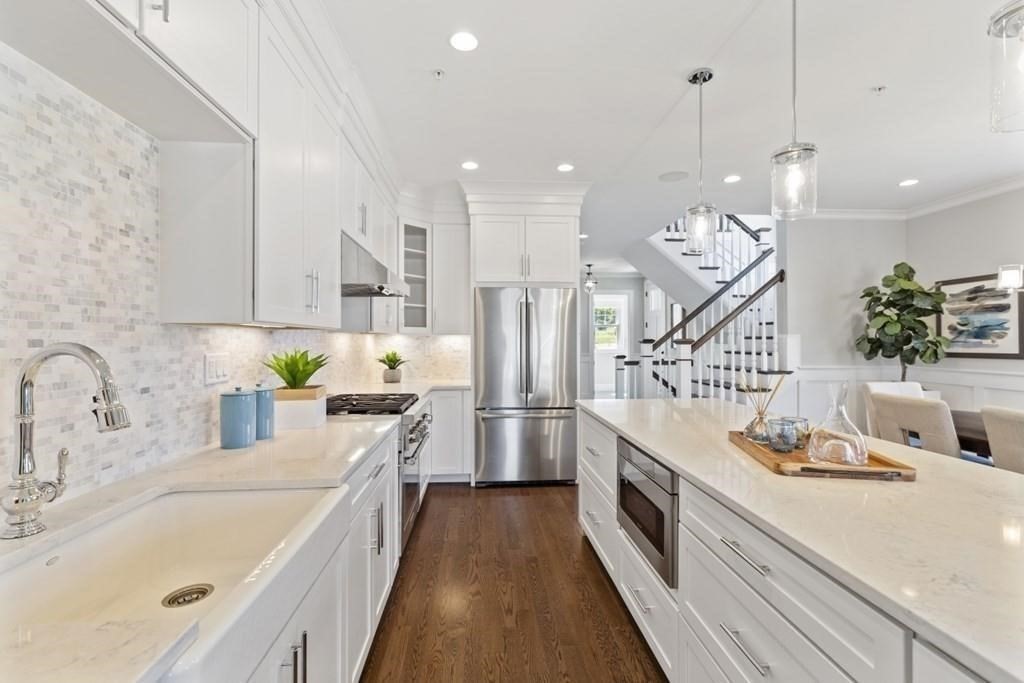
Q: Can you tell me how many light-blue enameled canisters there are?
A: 2